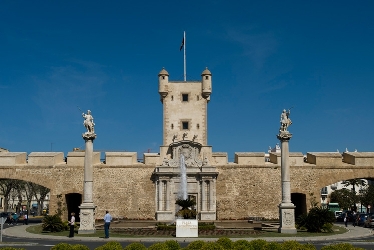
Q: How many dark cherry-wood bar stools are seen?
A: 0